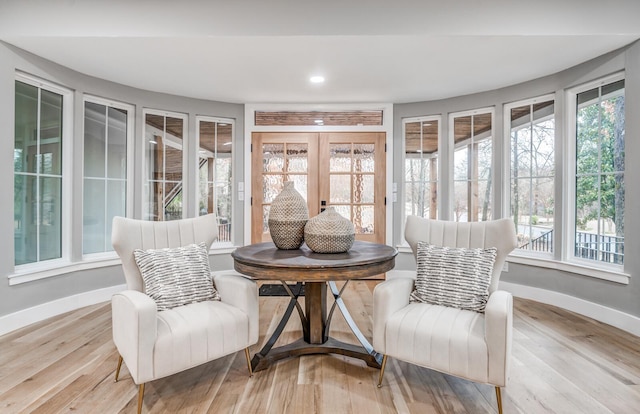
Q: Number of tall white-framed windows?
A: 8